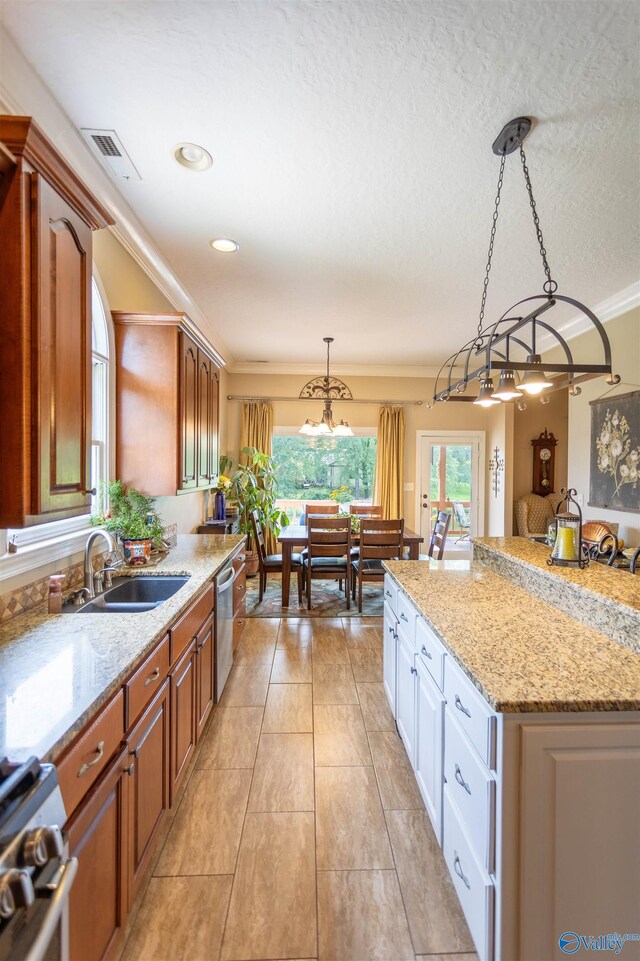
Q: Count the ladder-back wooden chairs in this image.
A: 6